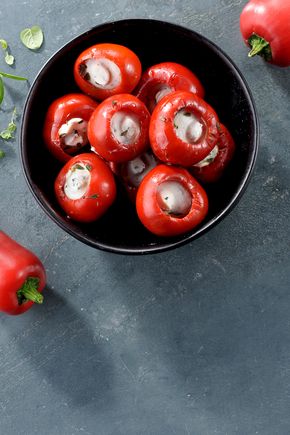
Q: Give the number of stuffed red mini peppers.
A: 9